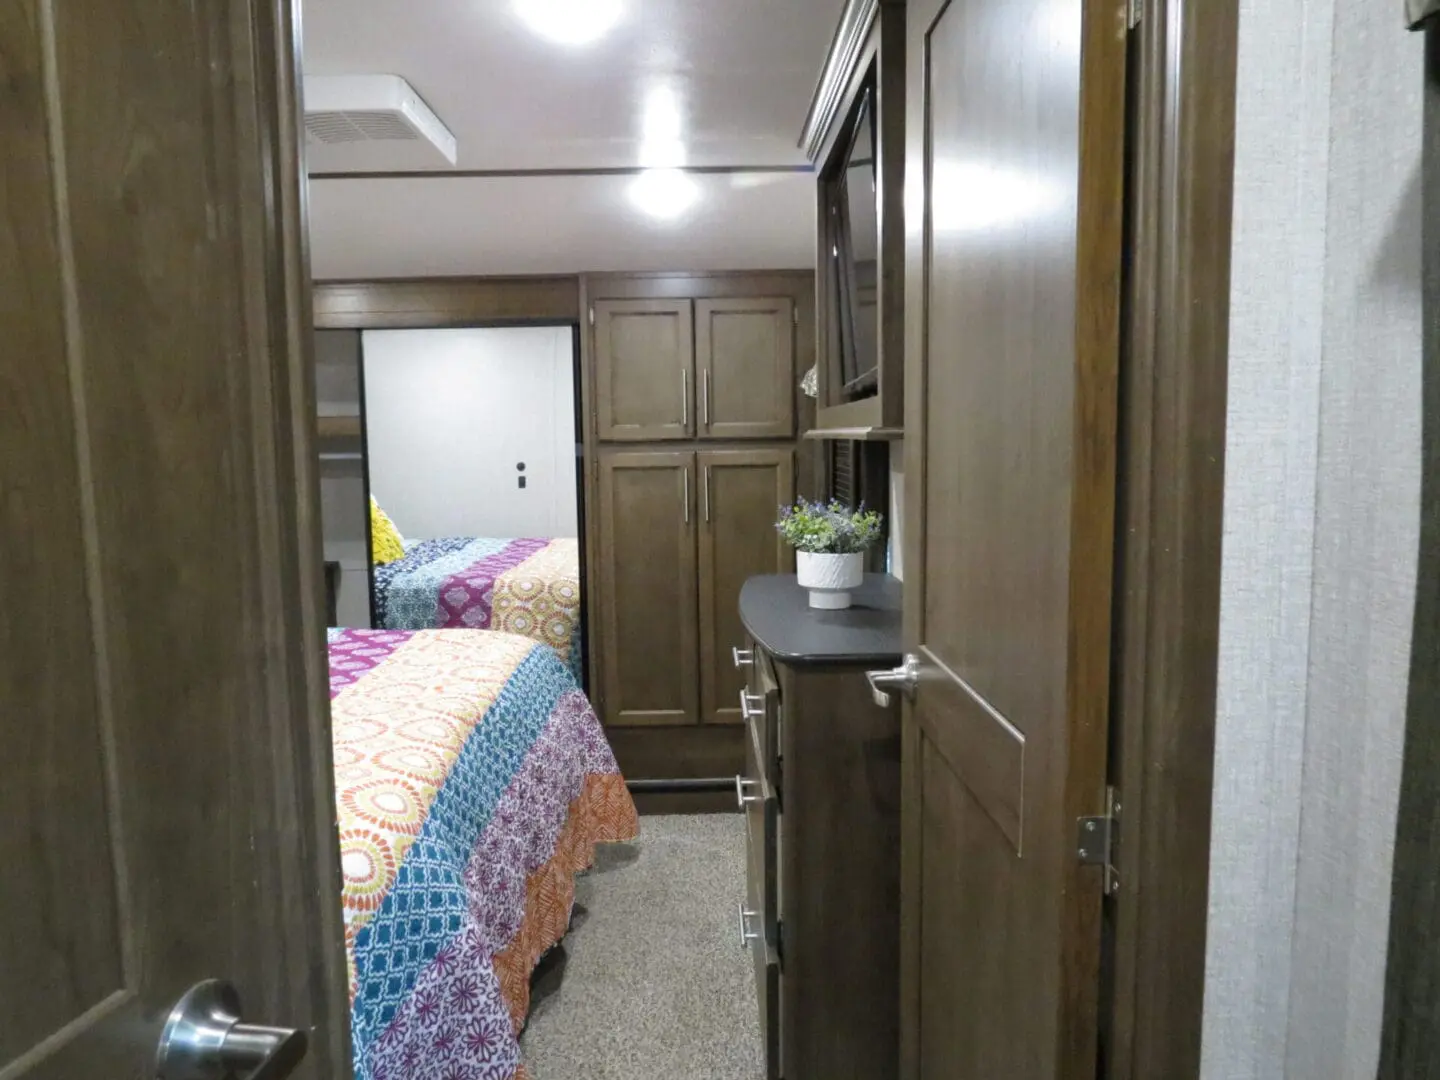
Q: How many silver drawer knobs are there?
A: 4